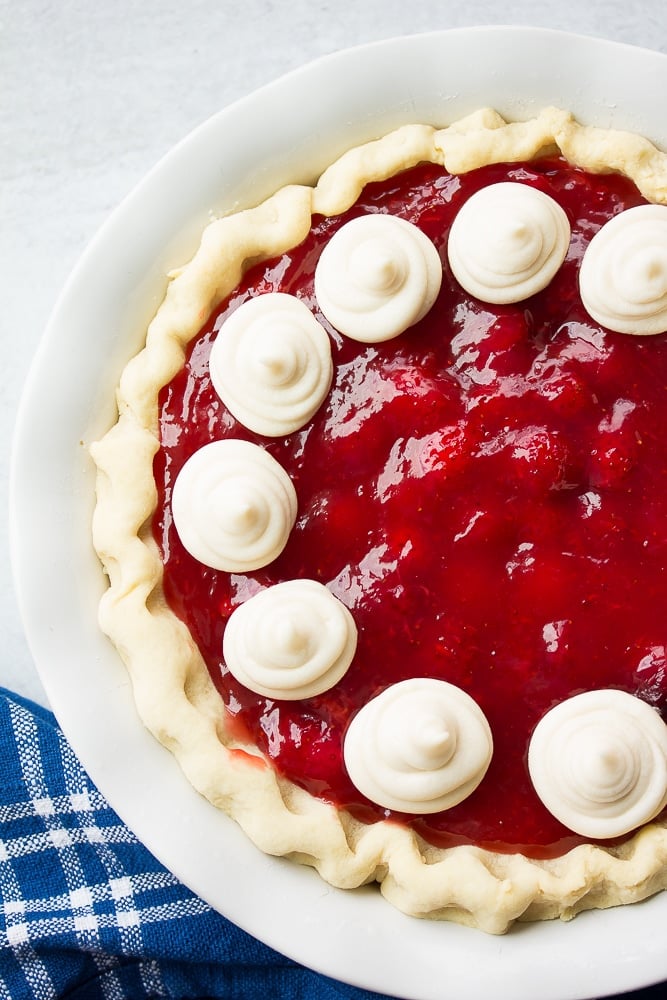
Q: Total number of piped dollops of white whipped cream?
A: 8